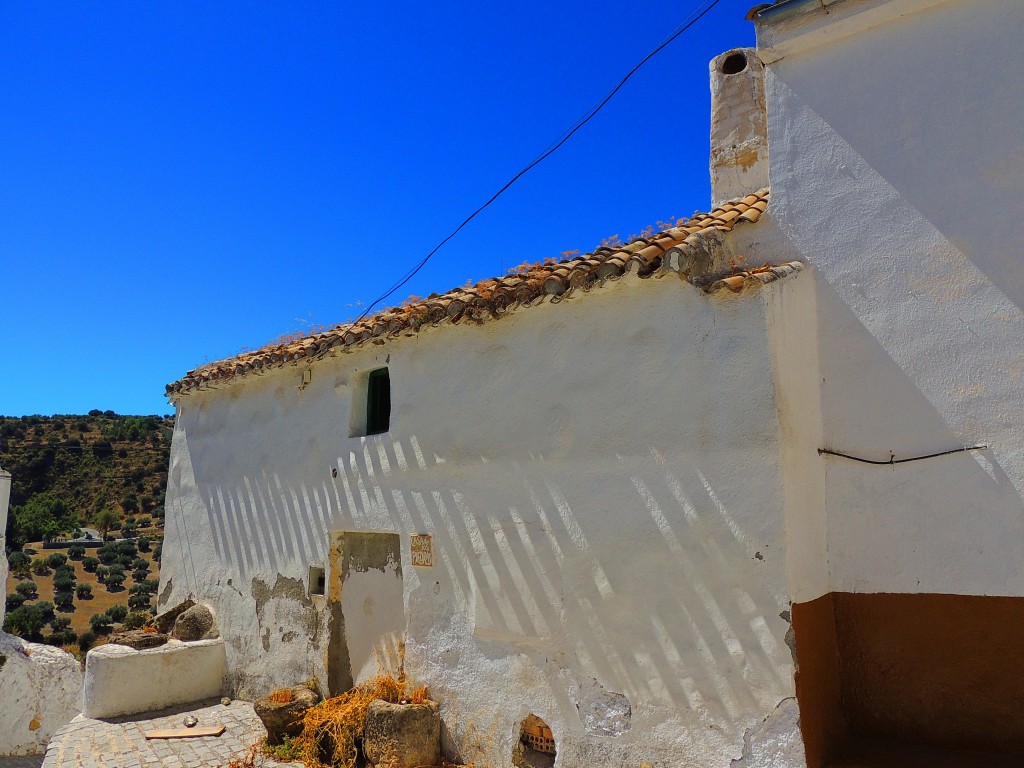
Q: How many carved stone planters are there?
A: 2